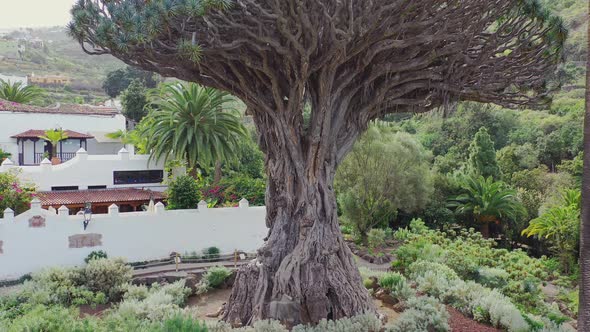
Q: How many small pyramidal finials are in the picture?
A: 11